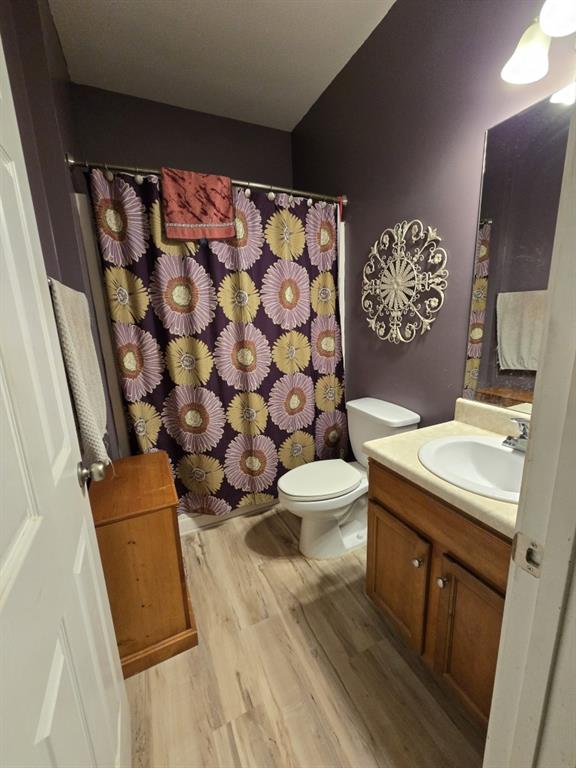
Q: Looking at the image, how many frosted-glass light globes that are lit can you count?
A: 2